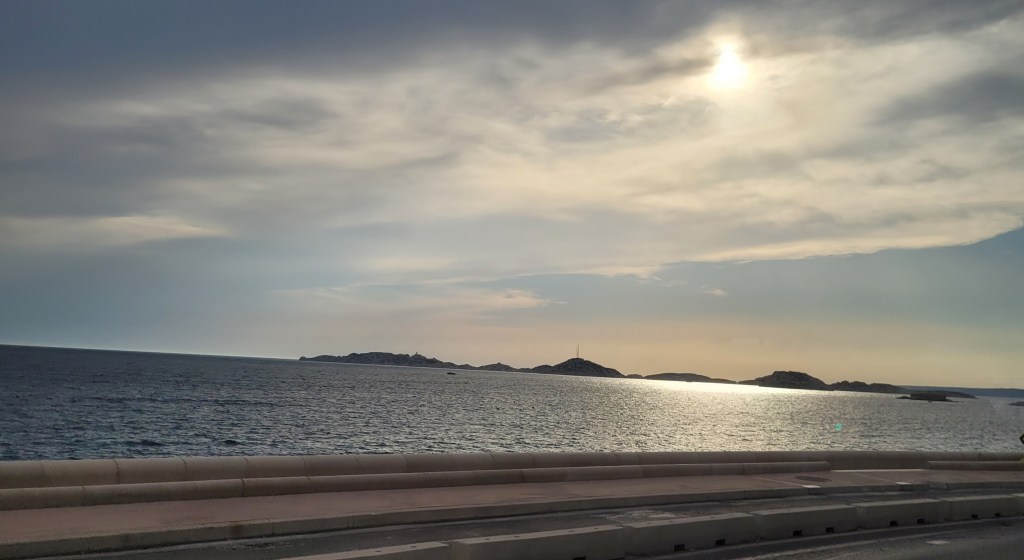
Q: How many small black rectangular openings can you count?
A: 9